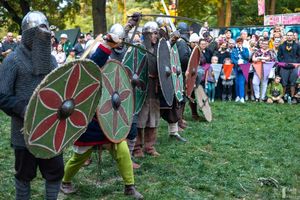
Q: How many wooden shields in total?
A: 7